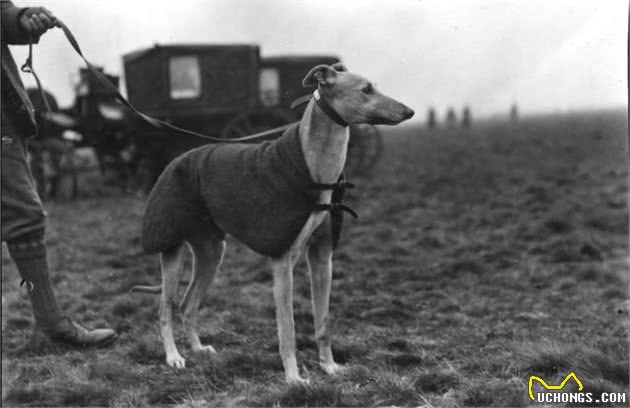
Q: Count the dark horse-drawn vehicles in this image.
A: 2